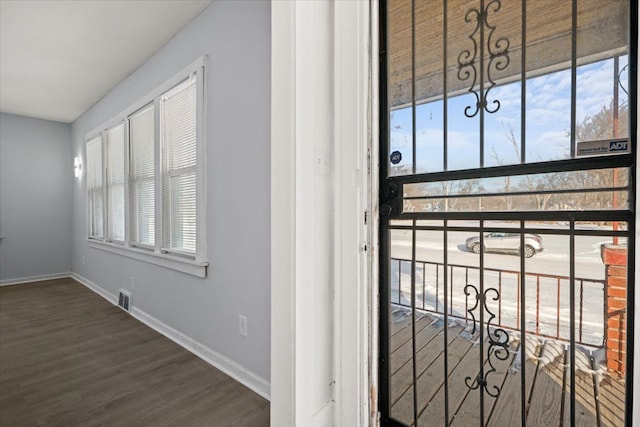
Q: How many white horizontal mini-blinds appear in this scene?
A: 4